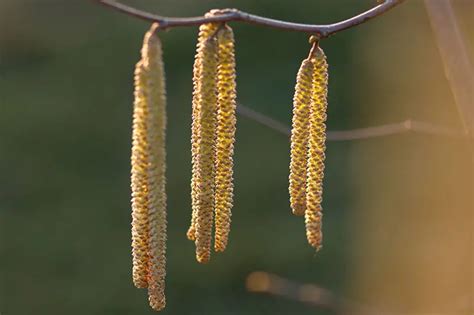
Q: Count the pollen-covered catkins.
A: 7